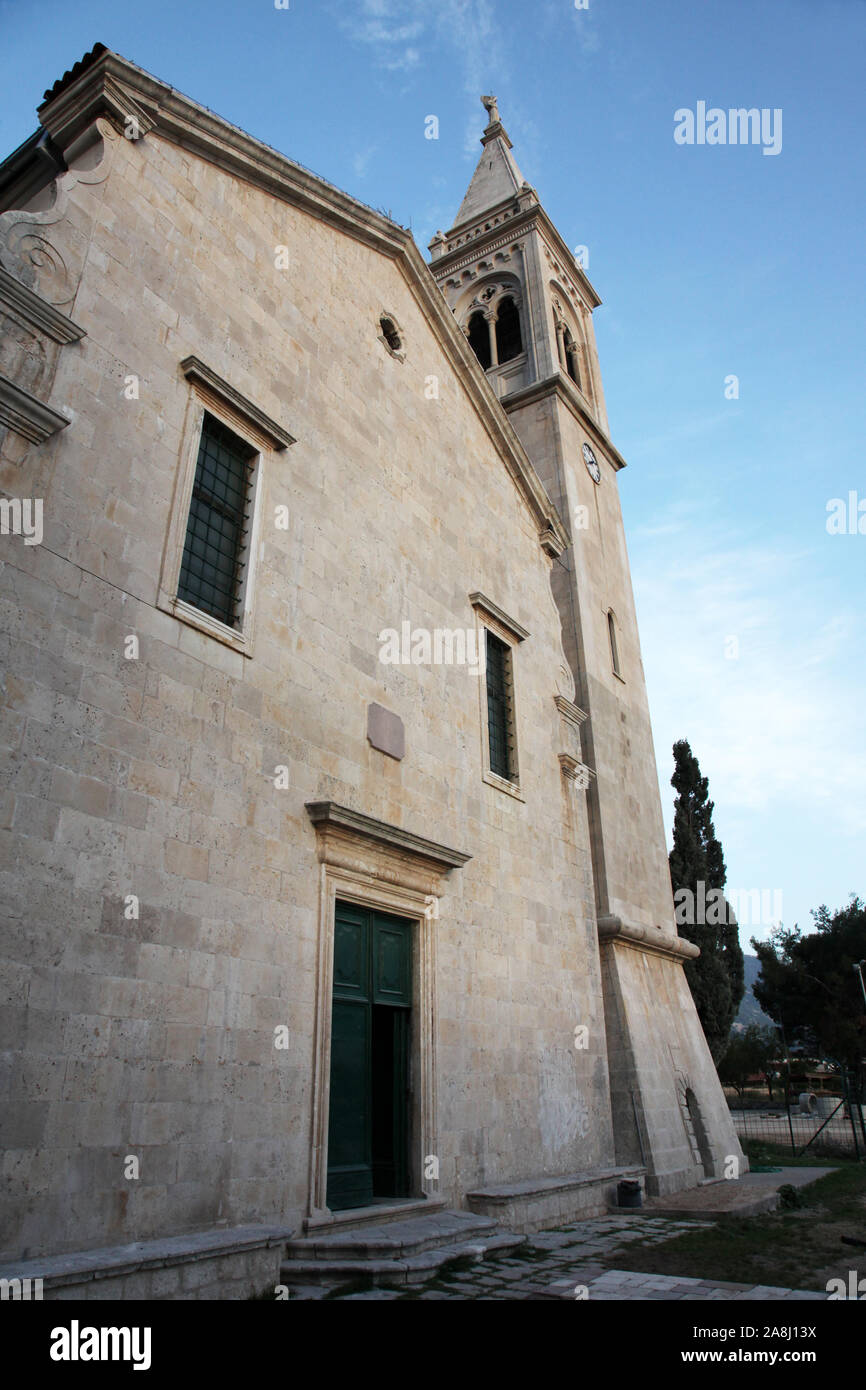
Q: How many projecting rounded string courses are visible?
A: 1